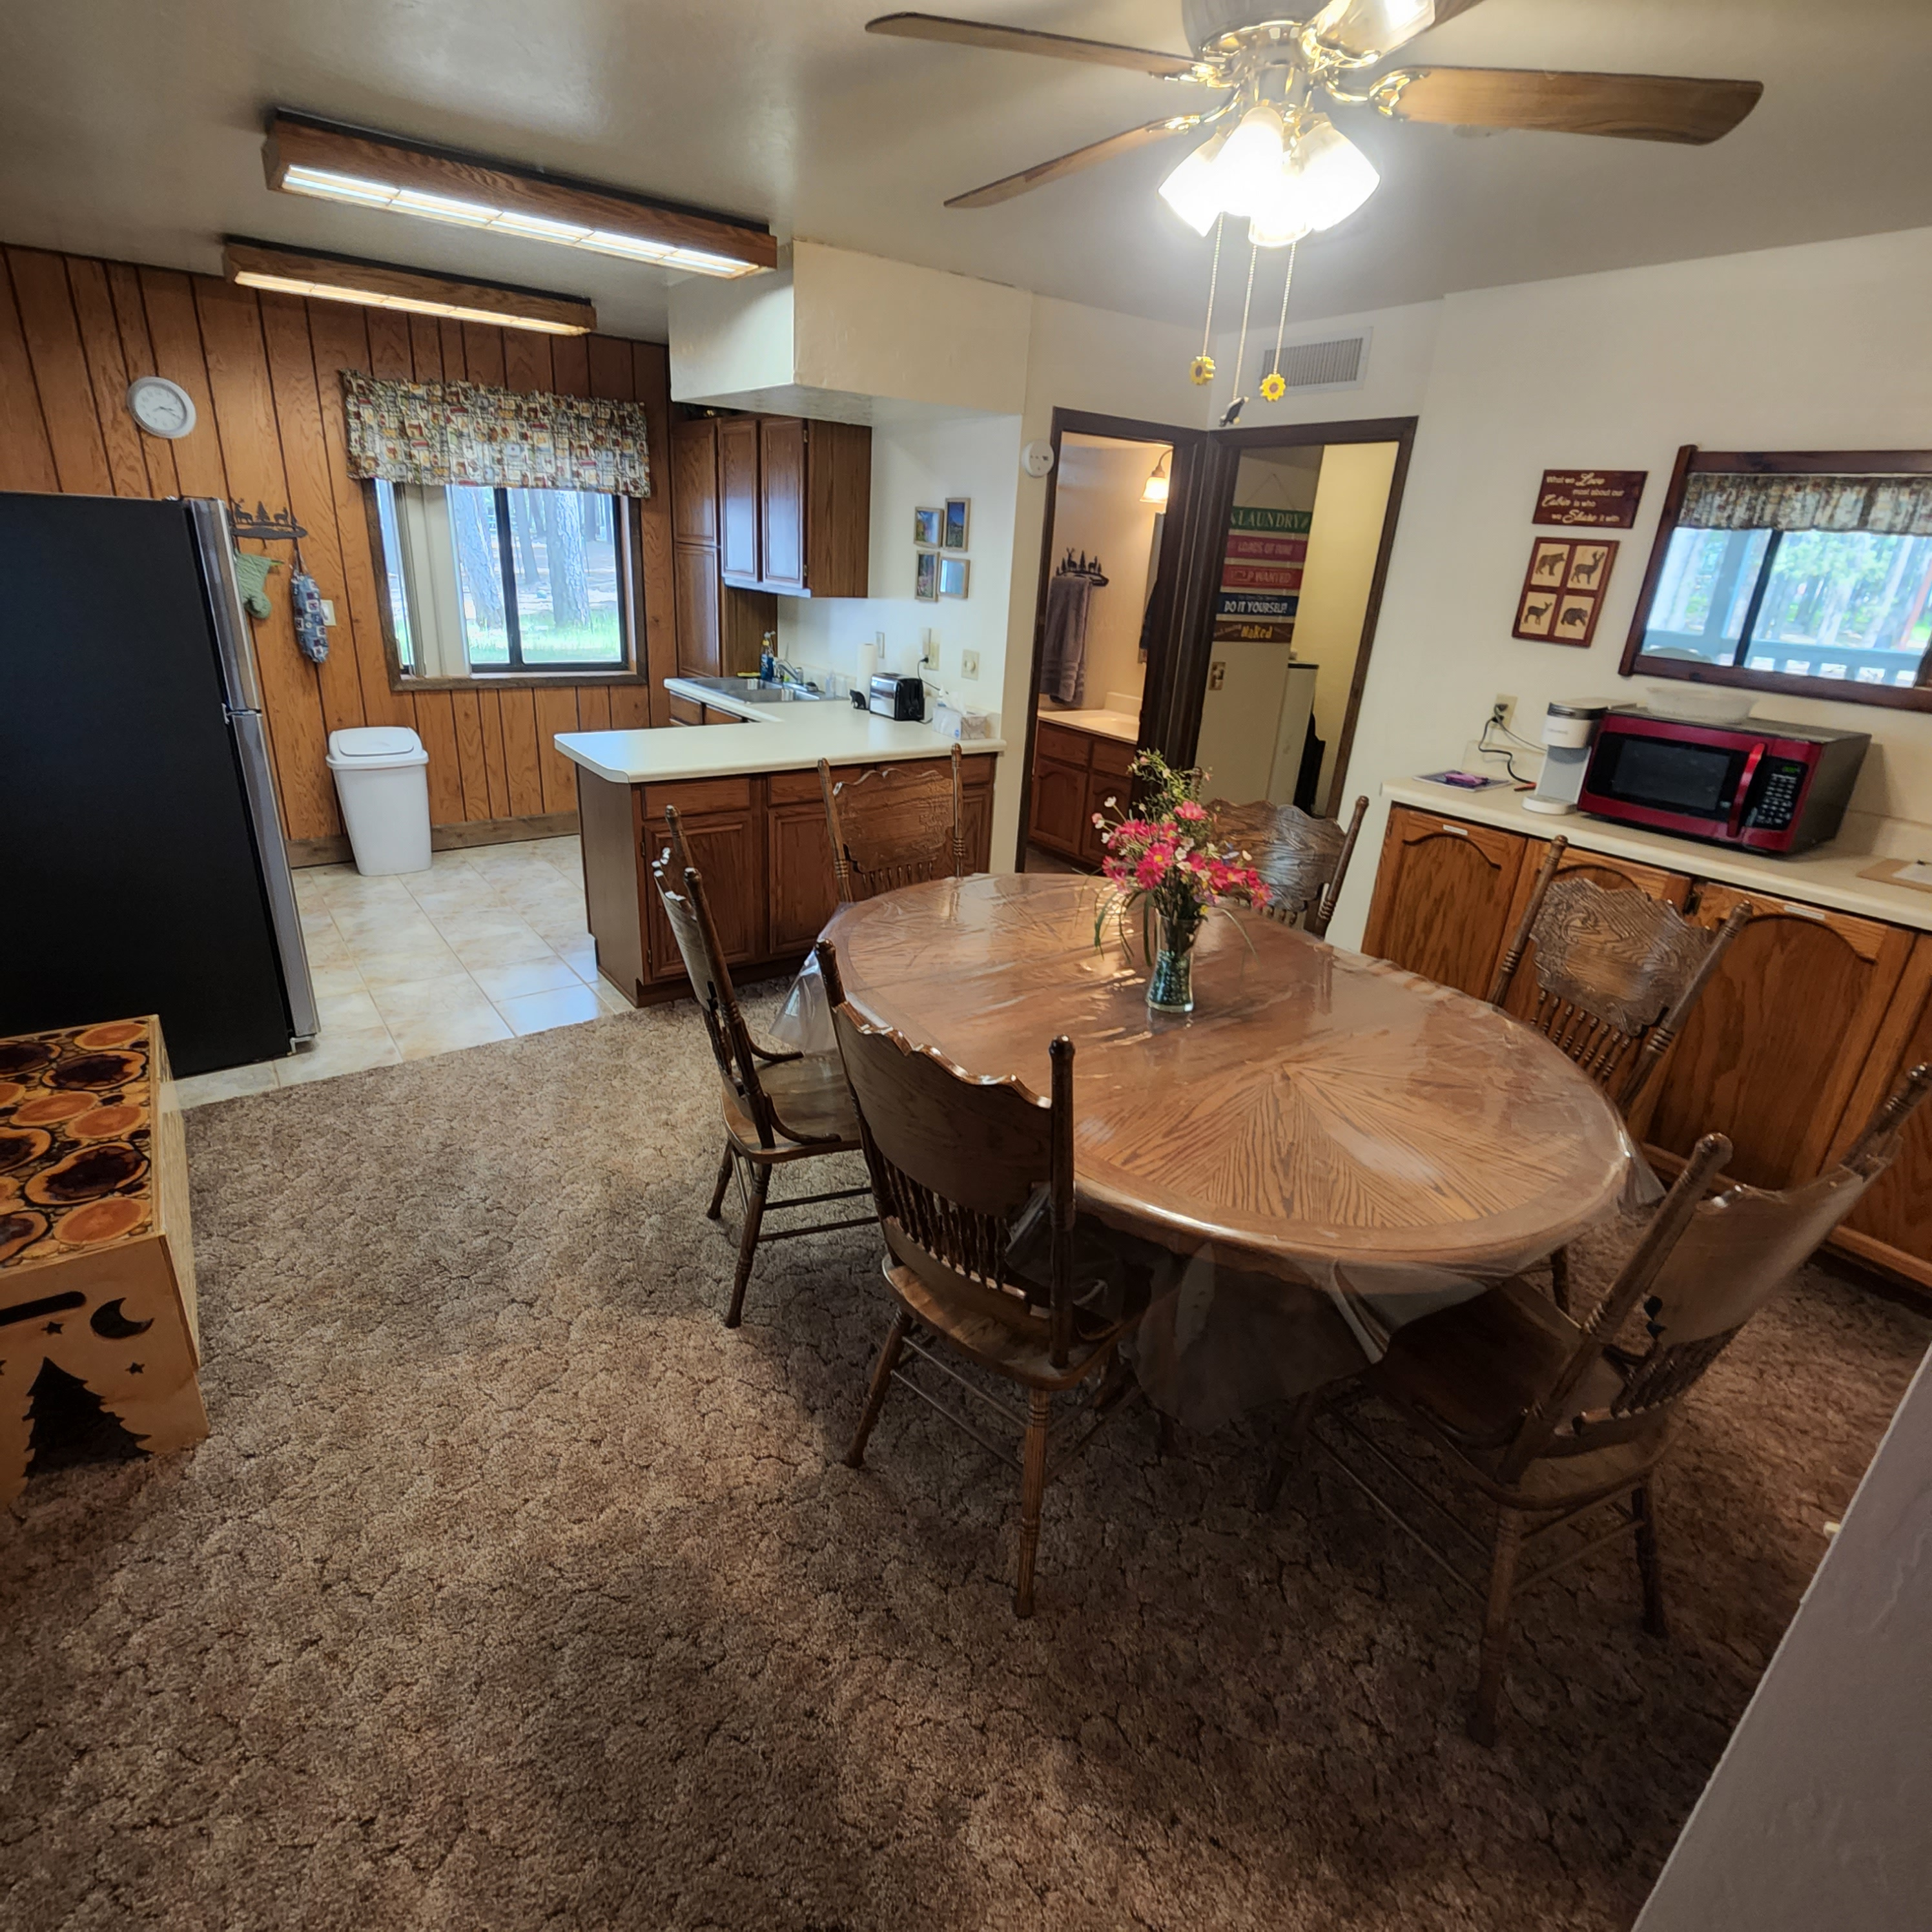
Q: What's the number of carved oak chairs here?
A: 6